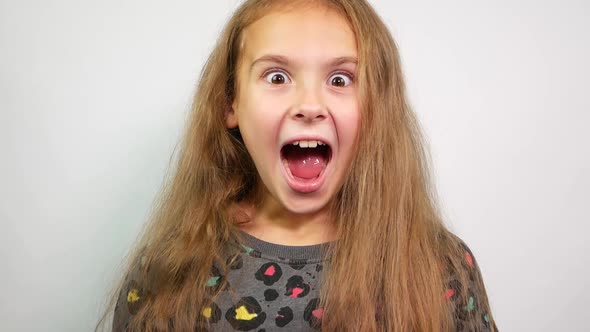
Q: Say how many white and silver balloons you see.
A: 0